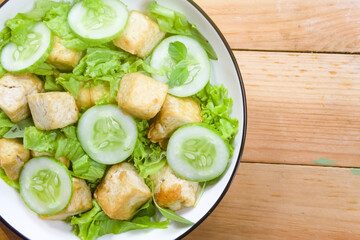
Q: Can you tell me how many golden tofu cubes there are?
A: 12